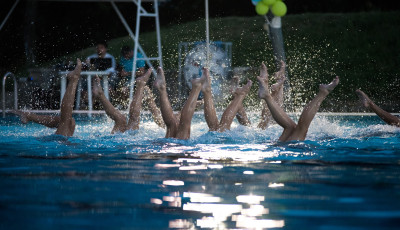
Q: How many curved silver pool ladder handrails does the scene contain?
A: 1